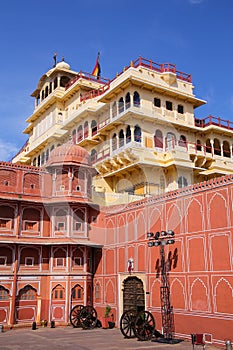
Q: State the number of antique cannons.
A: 2